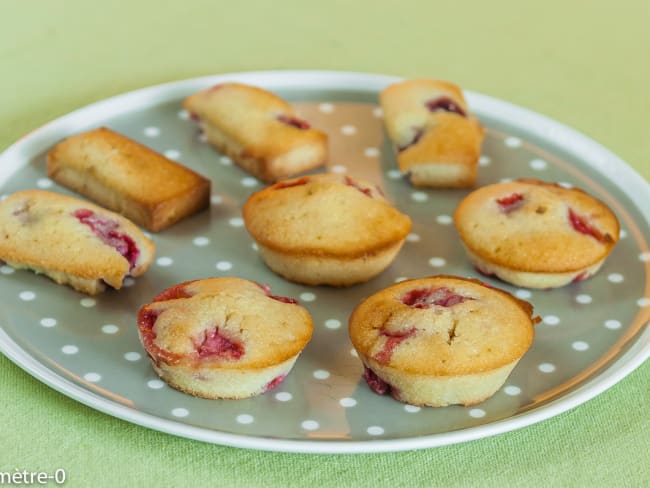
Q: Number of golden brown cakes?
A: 8